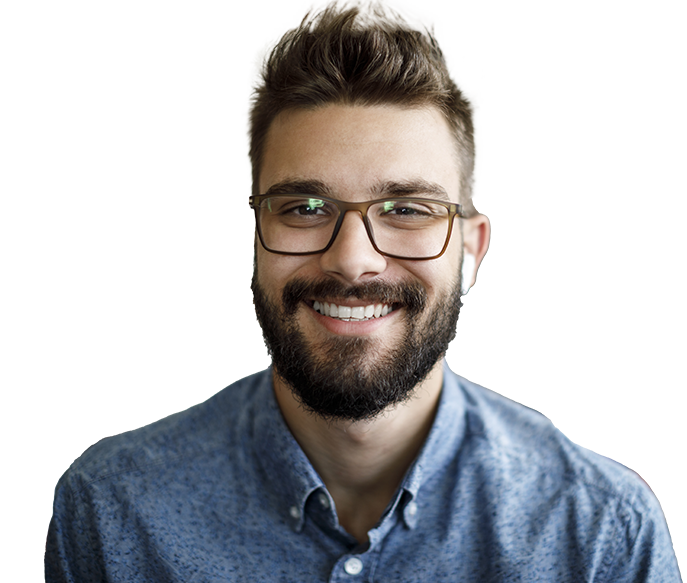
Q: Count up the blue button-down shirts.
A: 1